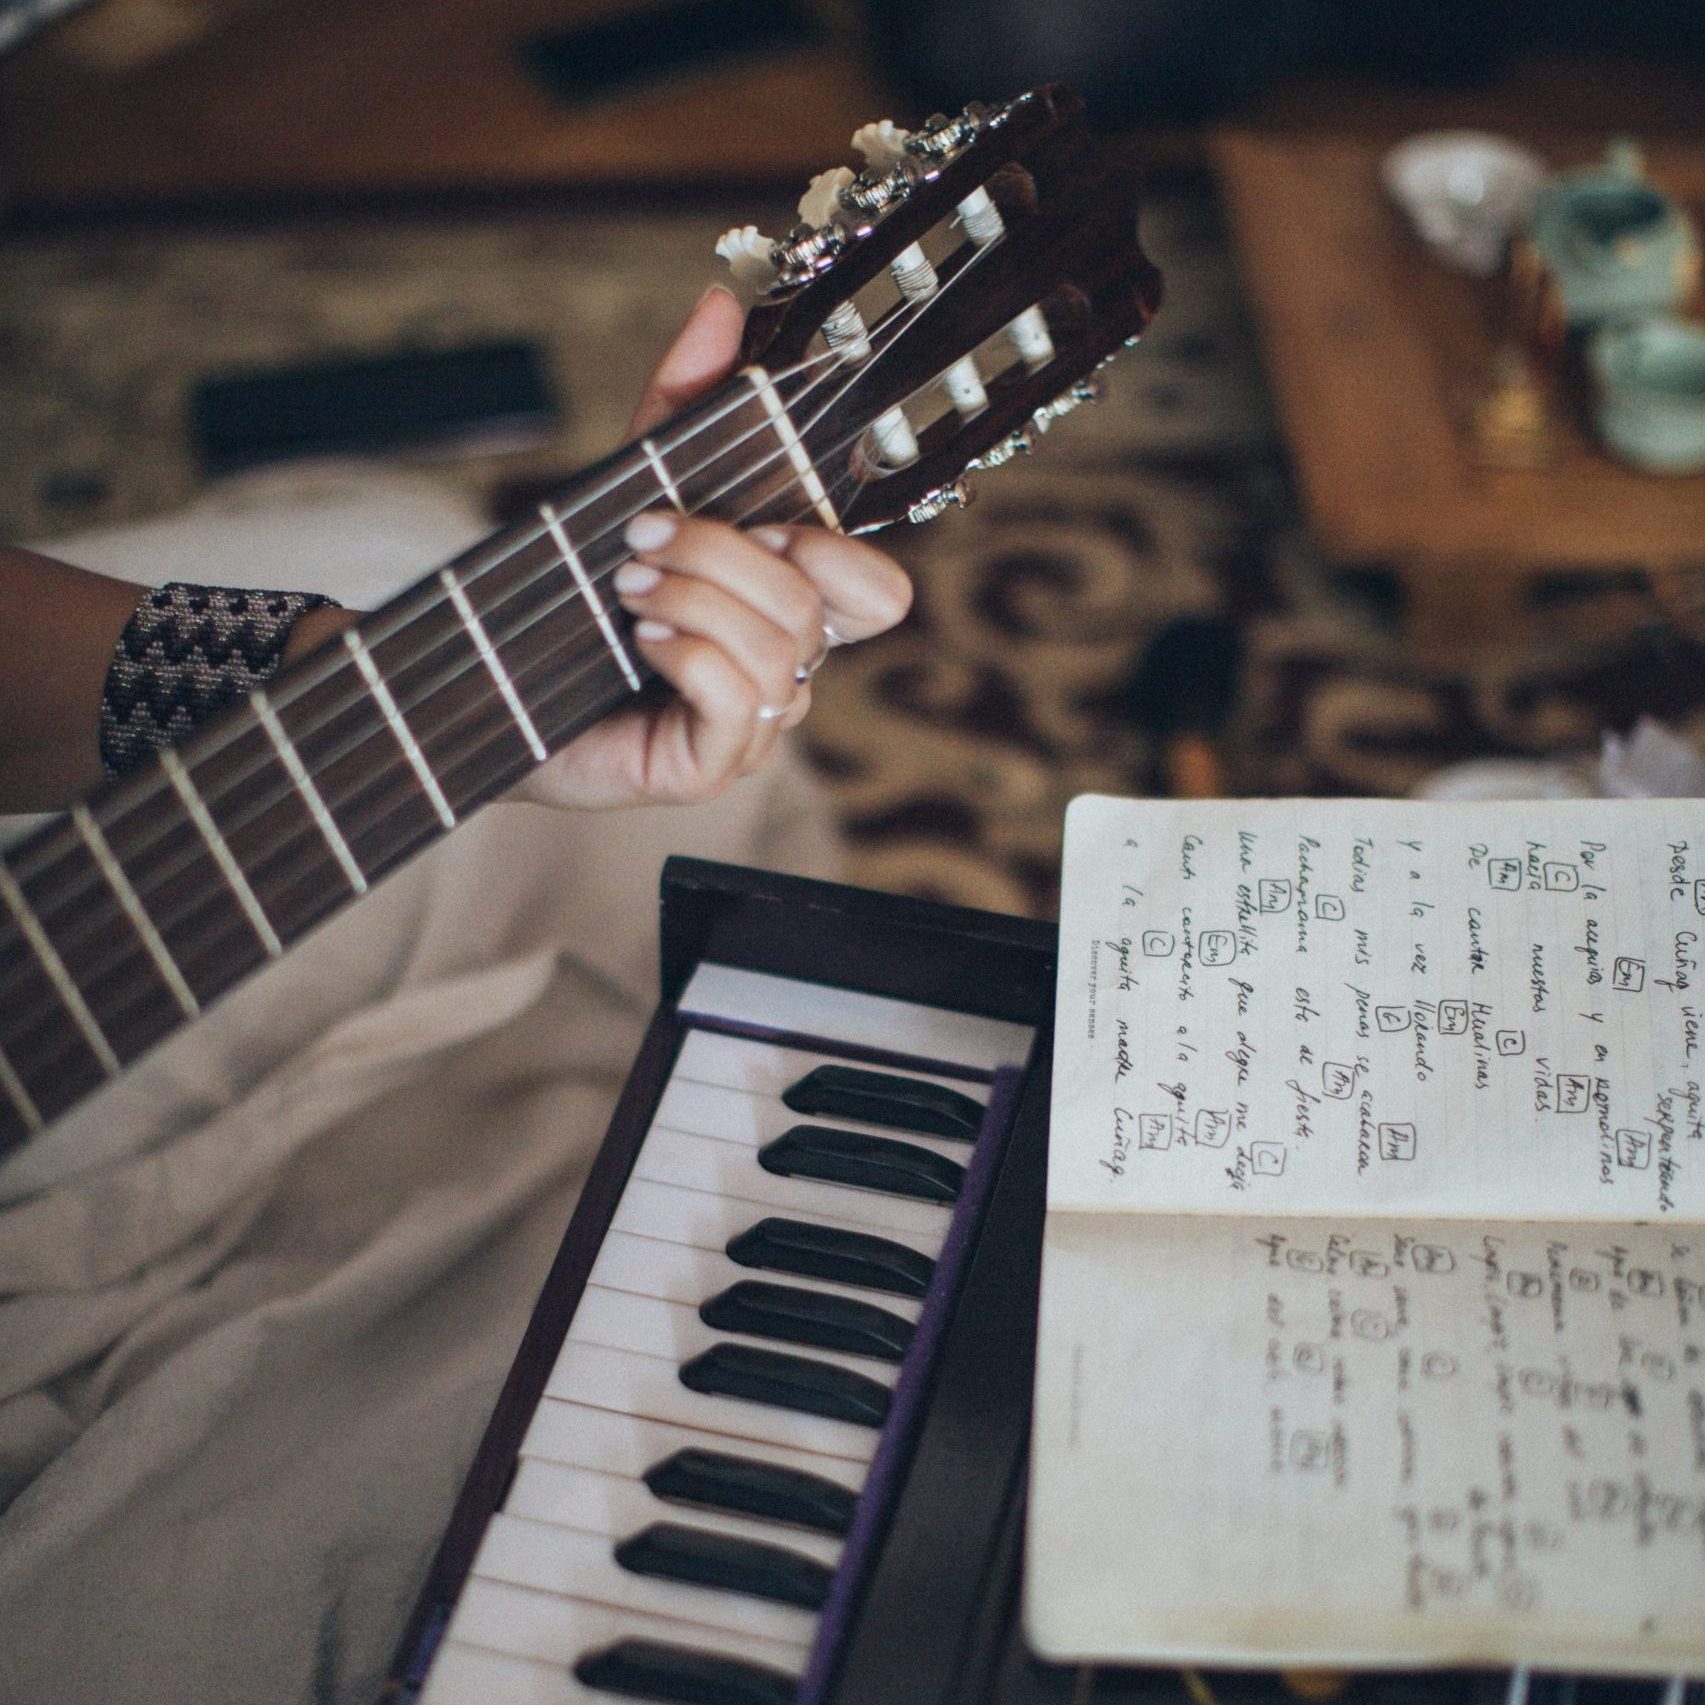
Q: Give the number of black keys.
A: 8